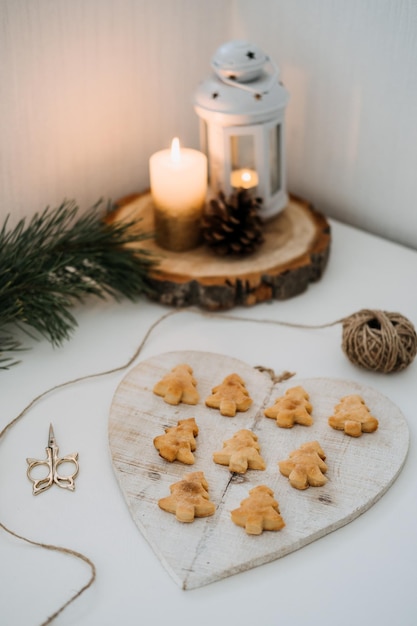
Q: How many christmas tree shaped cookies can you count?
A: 9